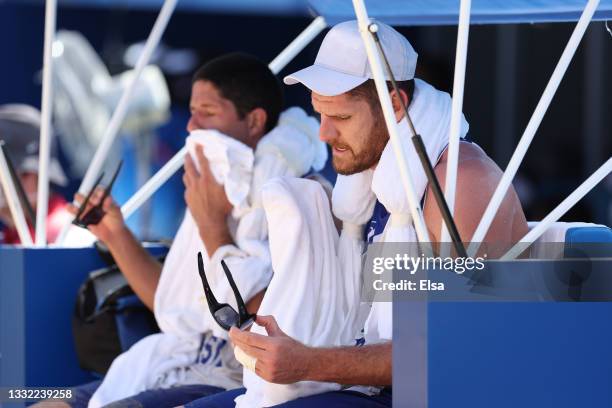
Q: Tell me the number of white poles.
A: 8